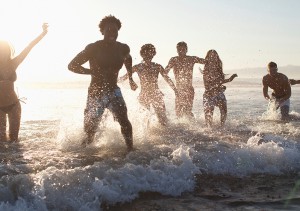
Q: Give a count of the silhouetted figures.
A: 6